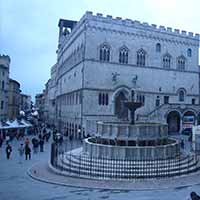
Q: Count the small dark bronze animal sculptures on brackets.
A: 2